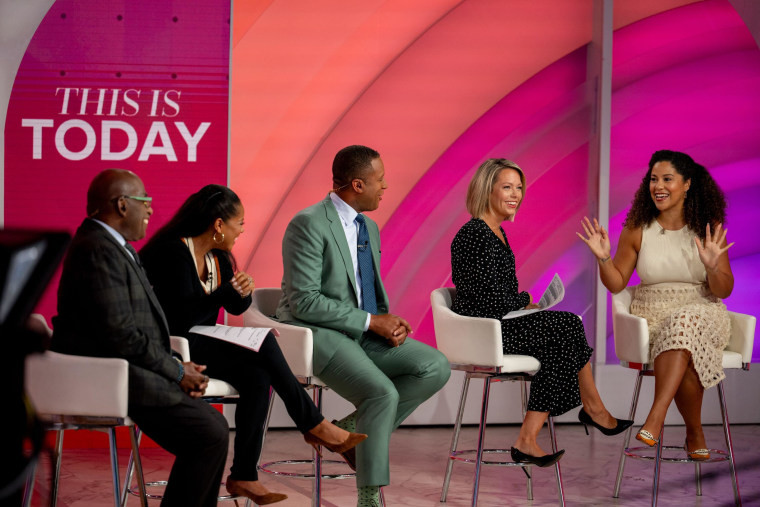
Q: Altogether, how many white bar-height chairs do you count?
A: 5